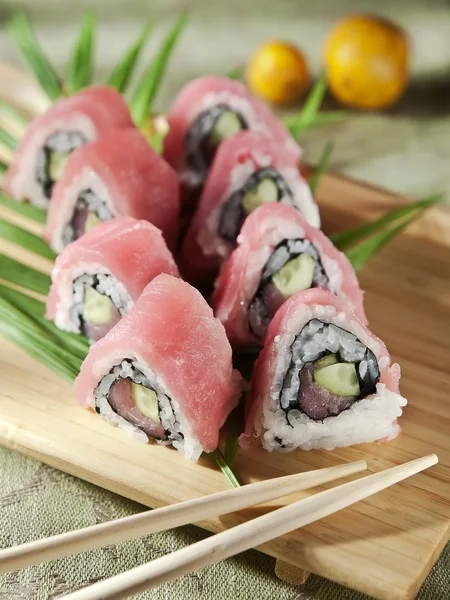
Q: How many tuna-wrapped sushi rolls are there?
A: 8